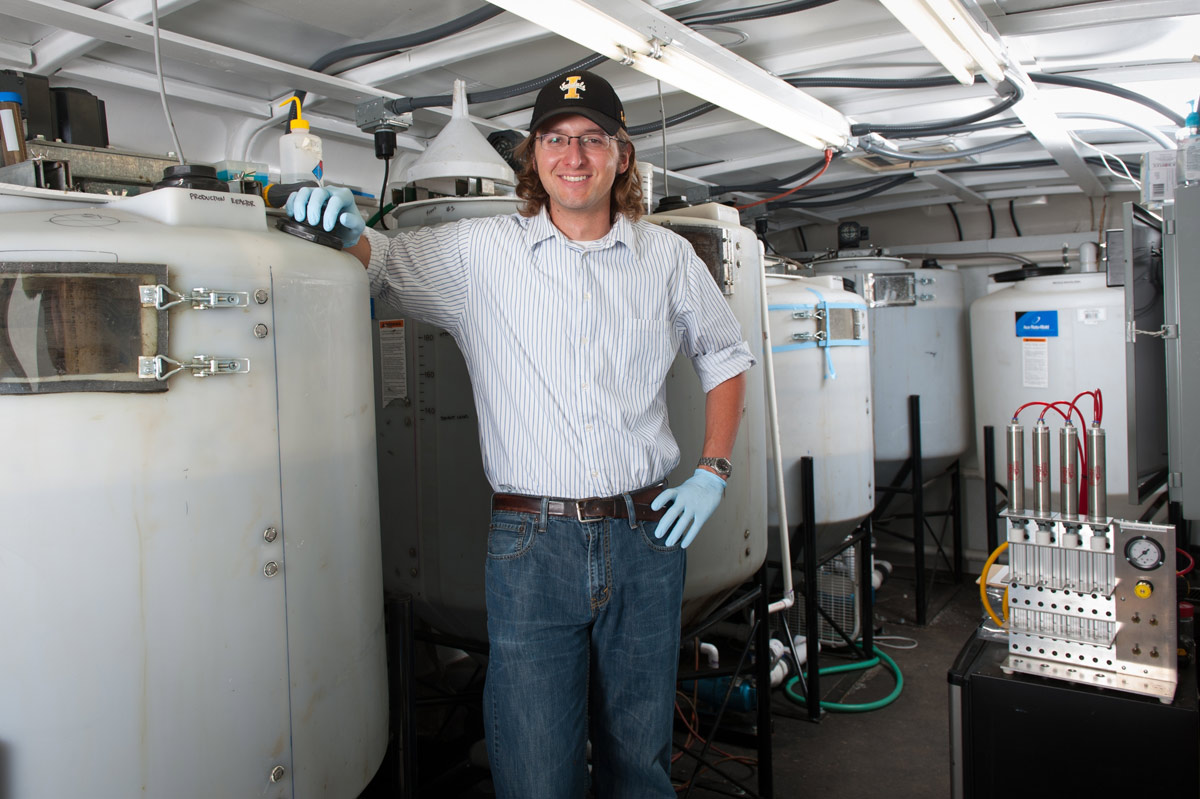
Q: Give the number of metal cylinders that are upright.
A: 4